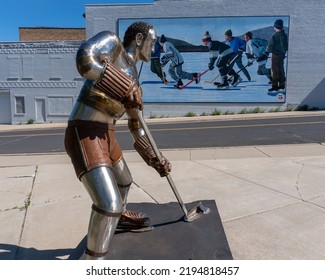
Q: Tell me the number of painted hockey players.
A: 6